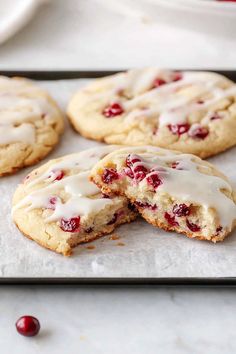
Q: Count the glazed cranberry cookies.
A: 3